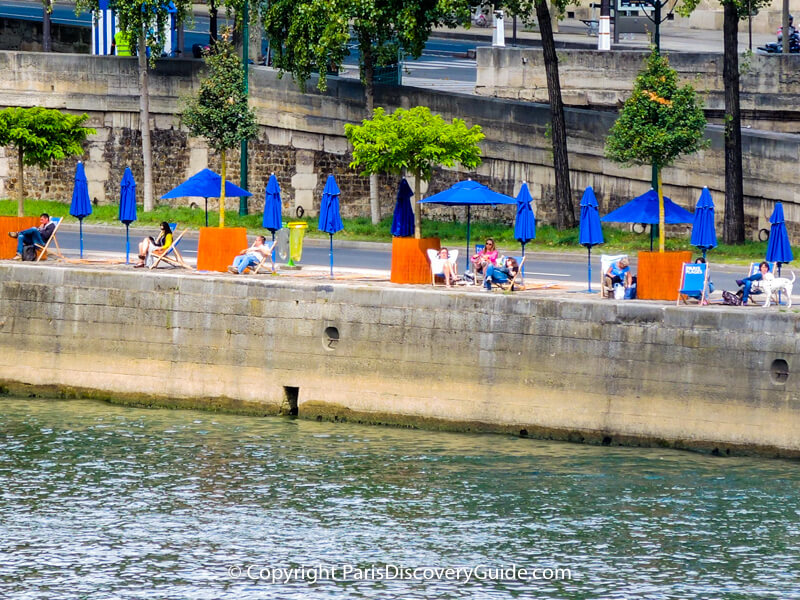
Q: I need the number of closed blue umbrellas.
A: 9